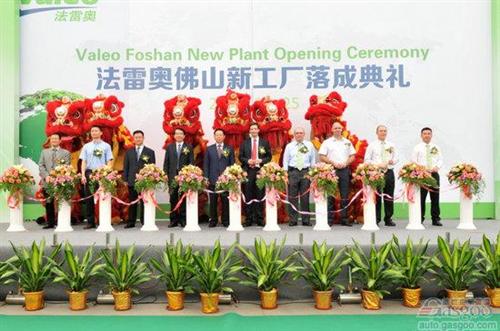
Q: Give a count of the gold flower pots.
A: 11